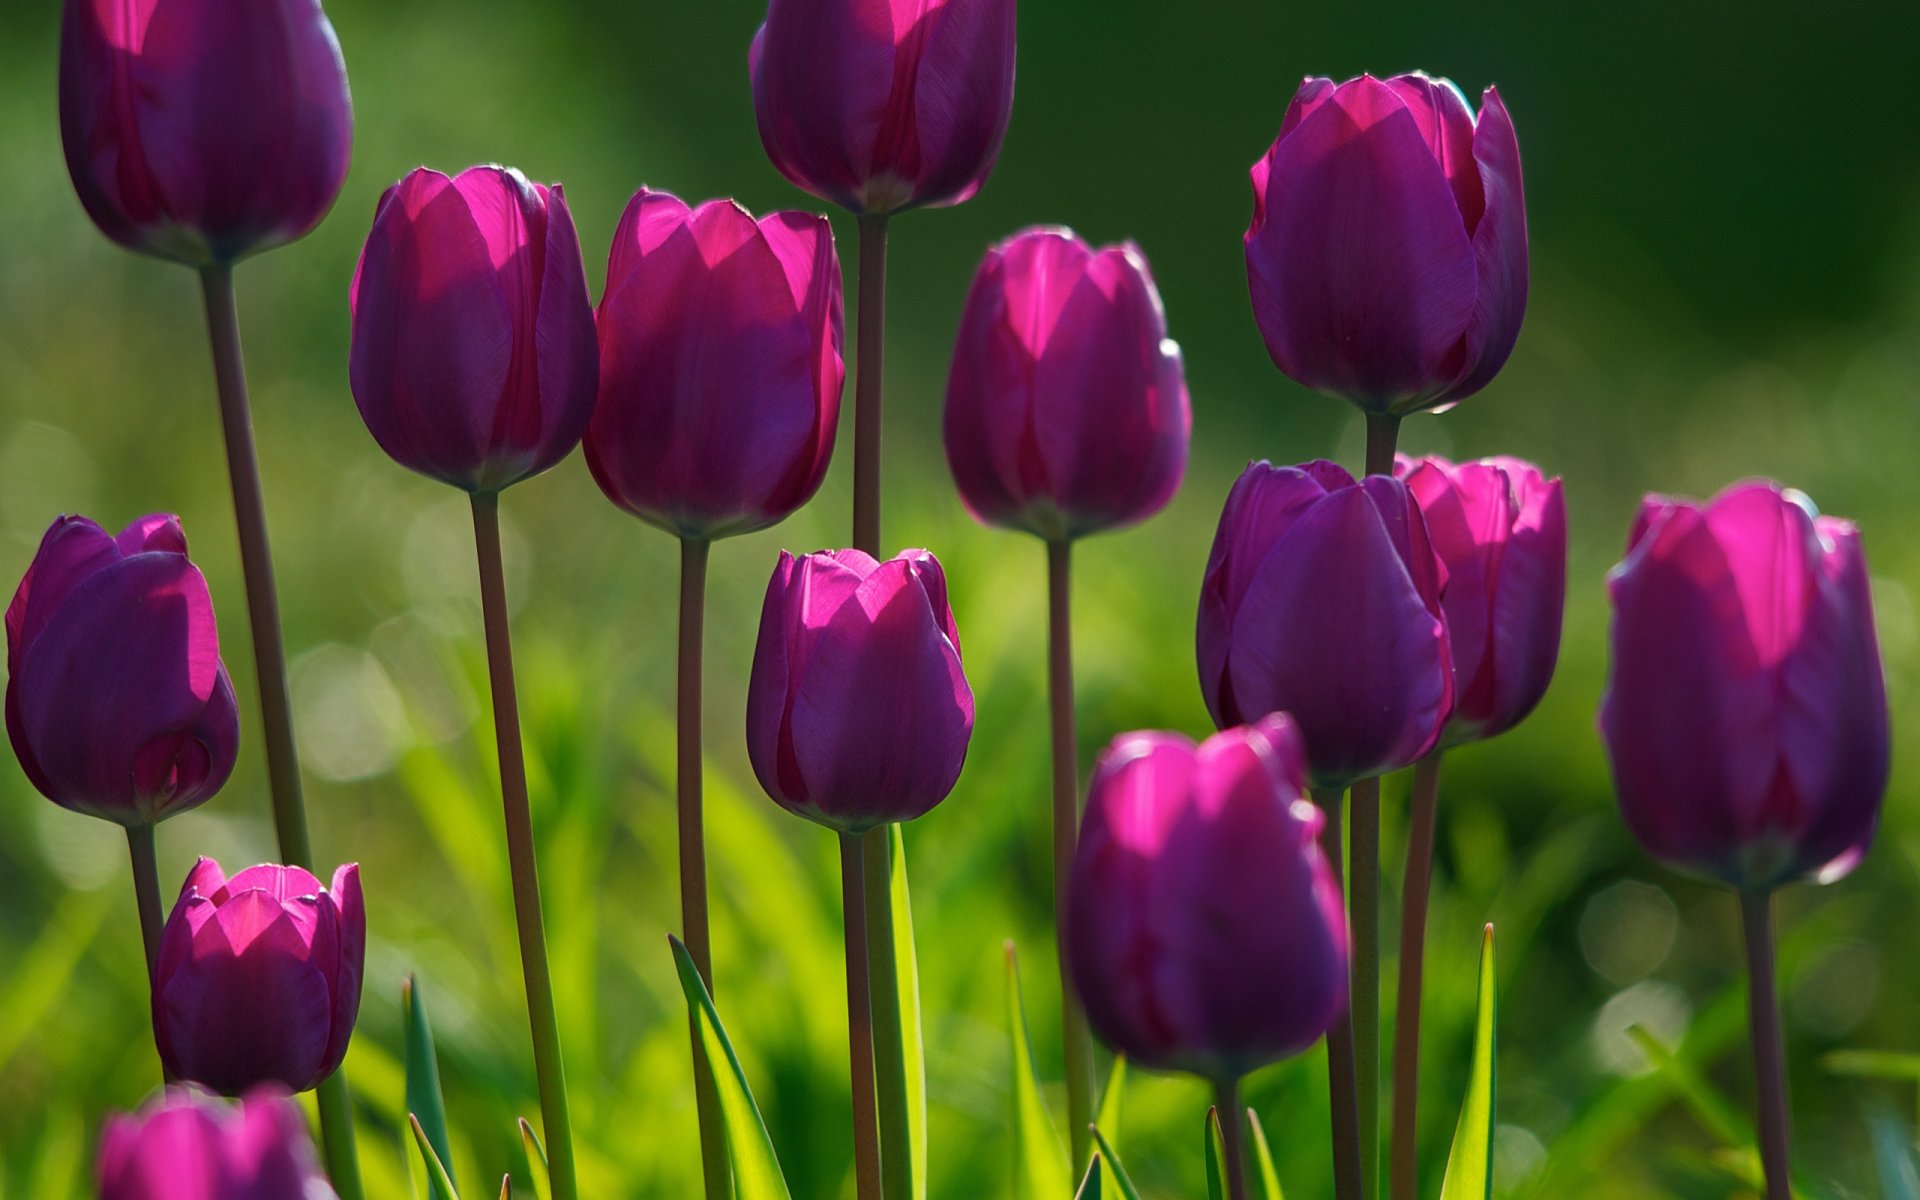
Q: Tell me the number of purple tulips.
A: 14